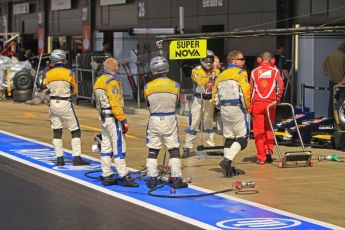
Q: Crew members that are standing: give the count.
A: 6